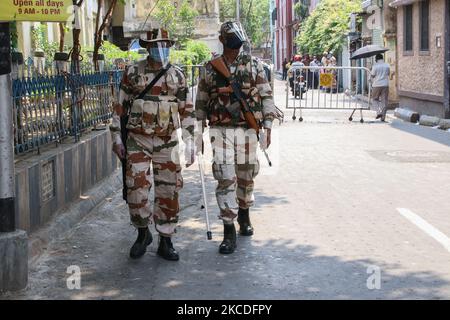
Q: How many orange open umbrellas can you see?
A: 0